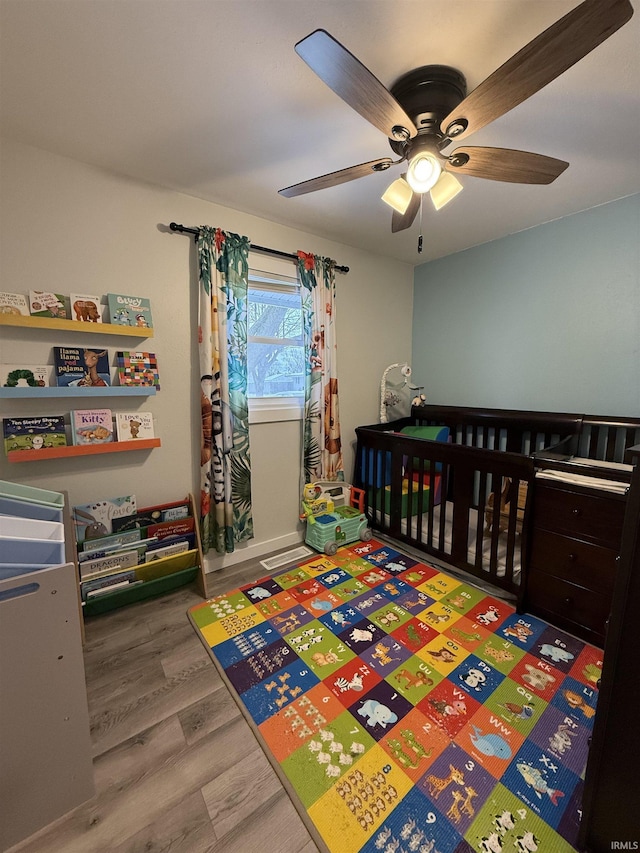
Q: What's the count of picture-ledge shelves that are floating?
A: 3